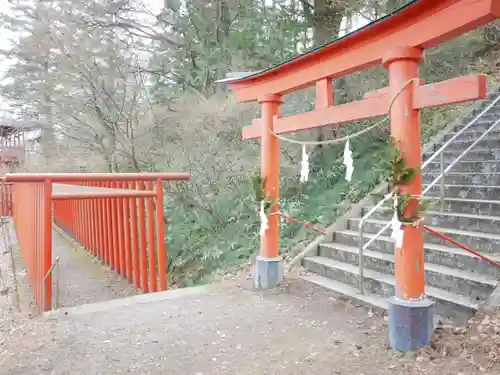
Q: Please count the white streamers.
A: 4